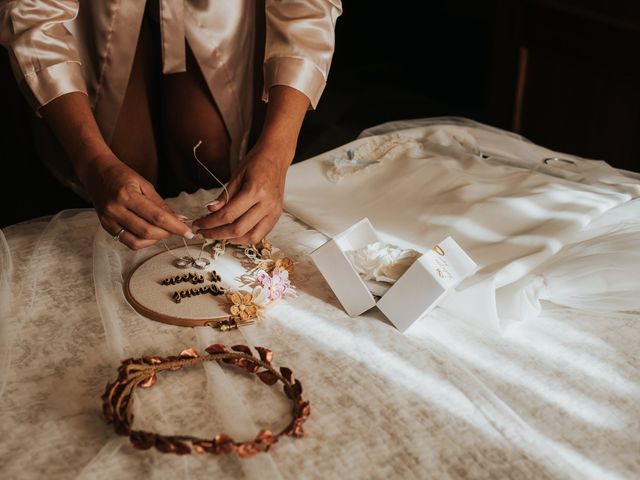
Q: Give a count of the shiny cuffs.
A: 2